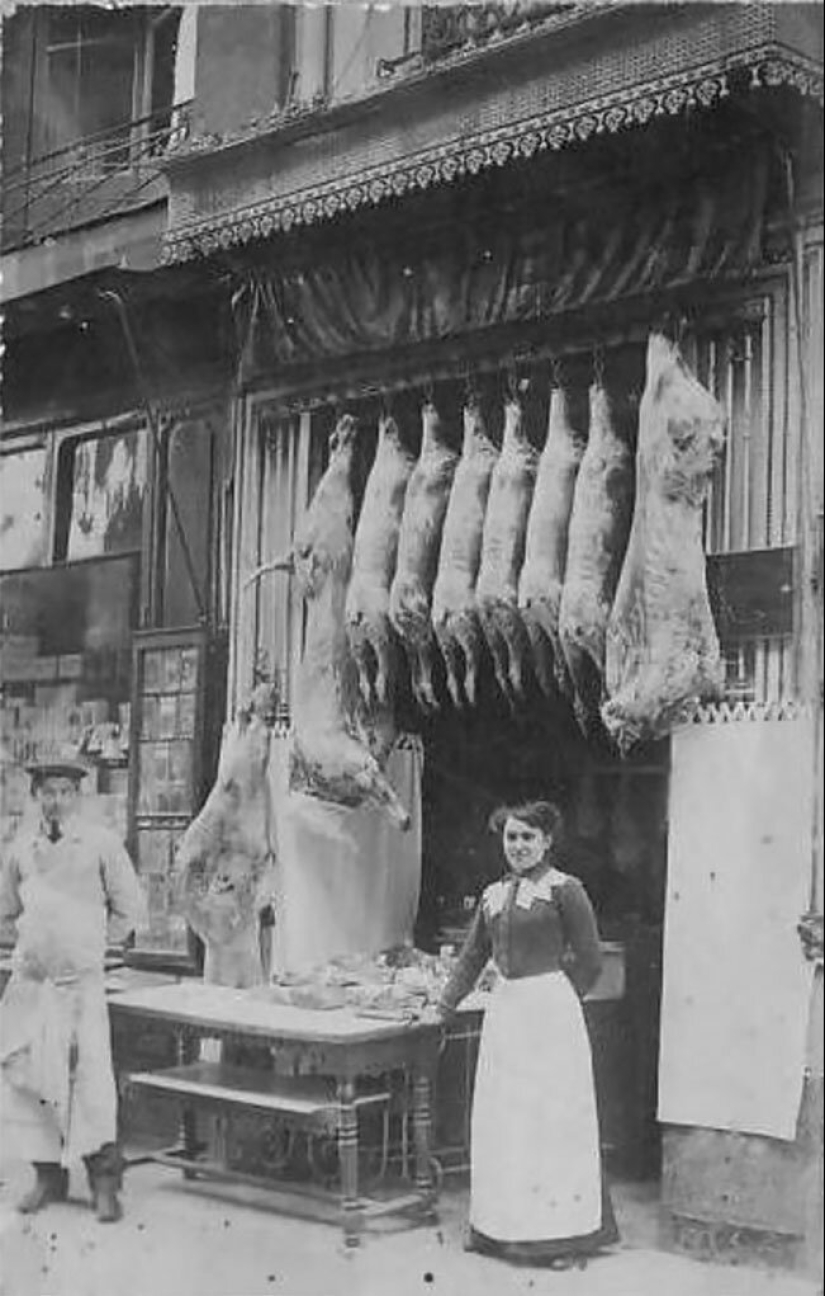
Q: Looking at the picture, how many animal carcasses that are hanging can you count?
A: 9